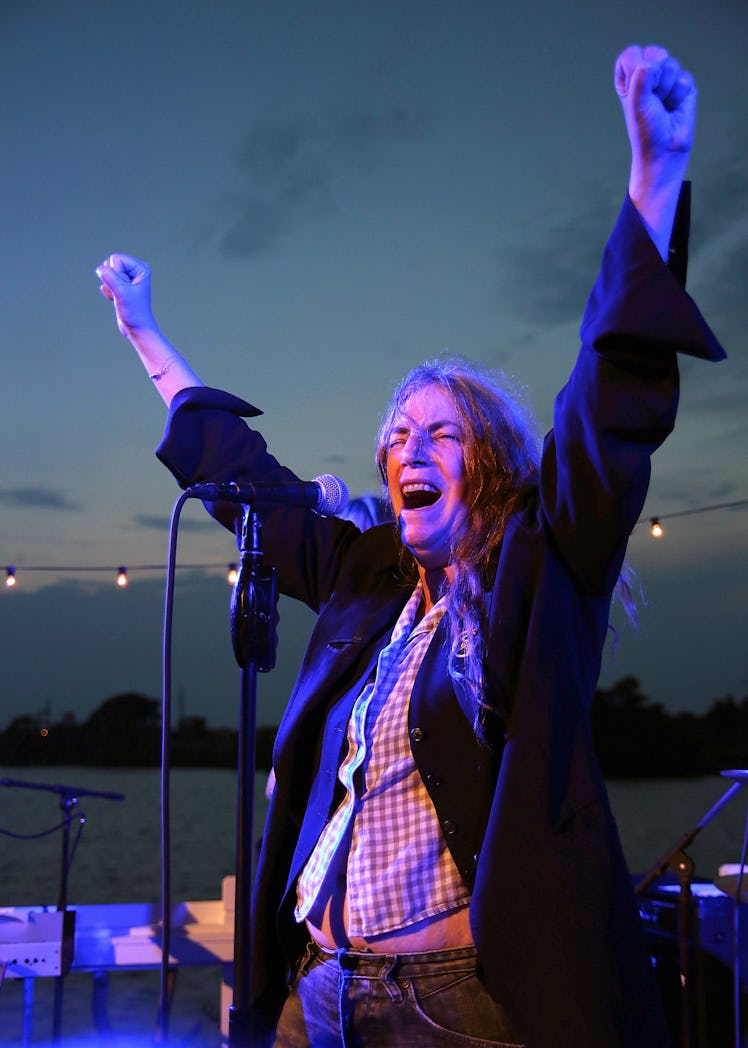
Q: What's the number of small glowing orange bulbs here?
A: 4